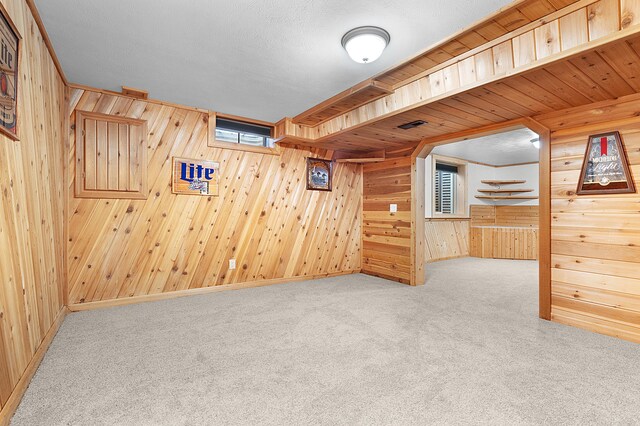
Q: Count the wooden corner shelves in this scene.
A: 3